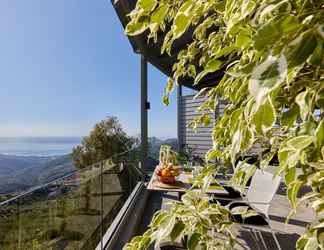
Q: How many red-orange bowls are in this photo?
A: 1